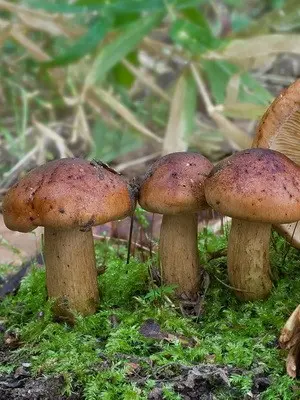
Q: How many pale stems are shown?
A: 3